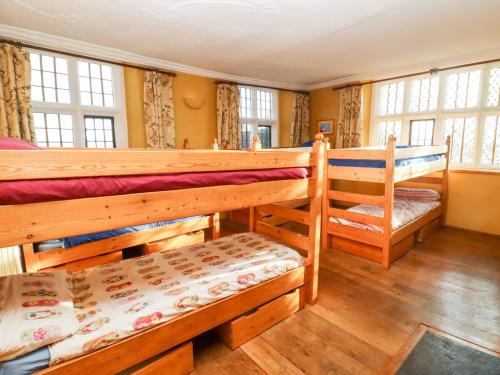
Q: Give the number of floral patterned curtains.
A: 5